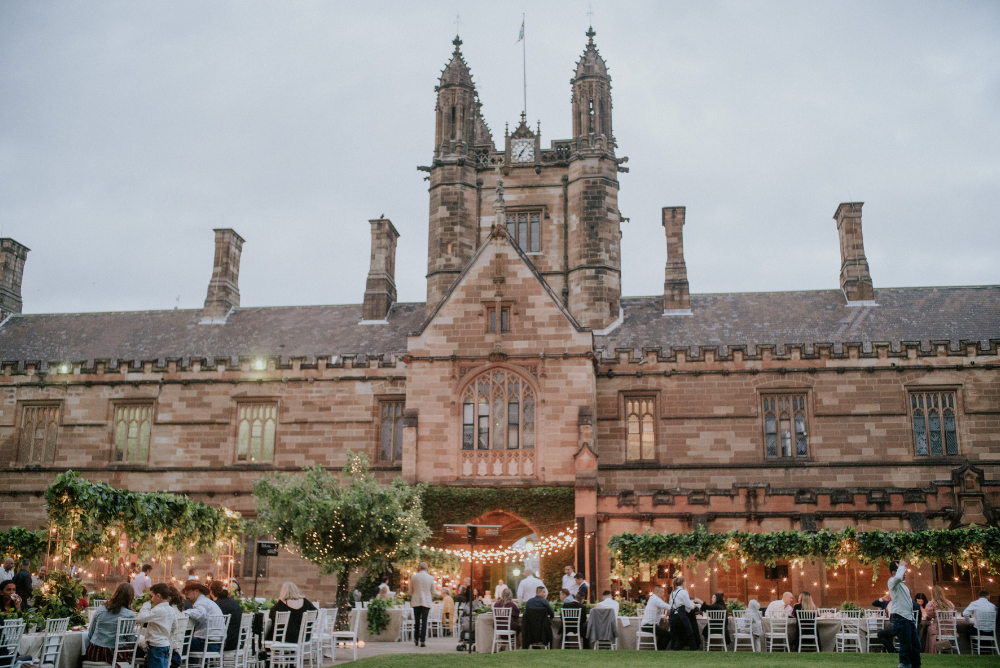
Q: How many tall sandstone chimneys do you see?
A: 5